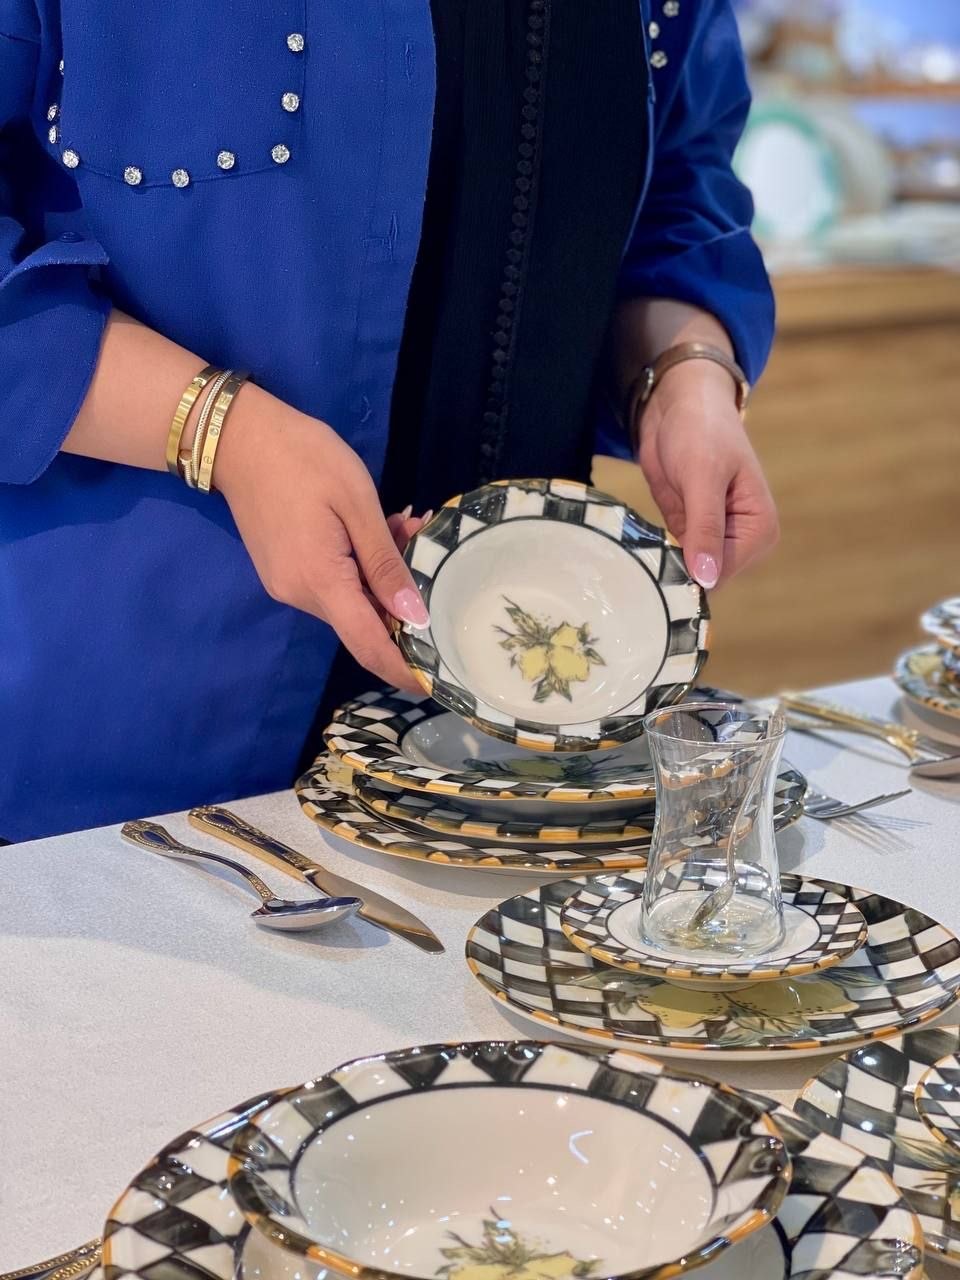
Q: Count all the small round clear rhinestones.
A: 13